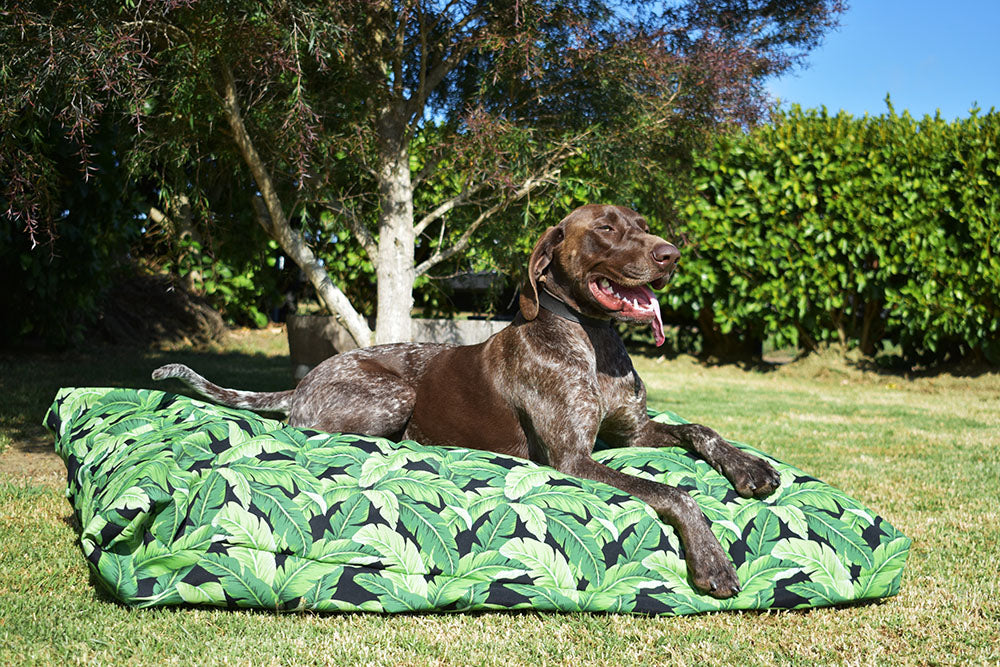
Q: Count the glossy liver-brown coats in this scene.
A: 1